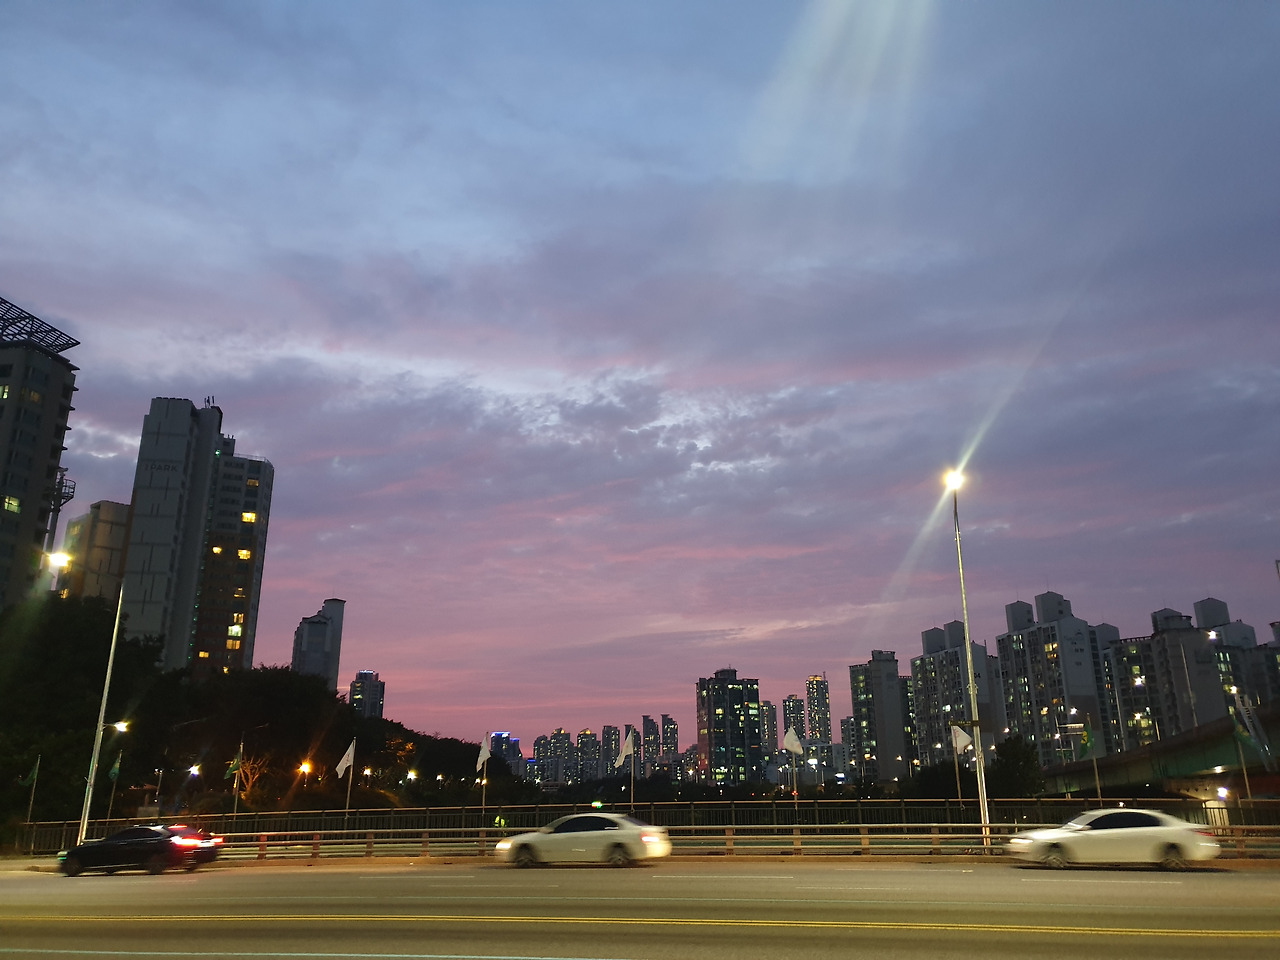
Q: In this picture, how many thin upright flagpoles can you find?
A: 10